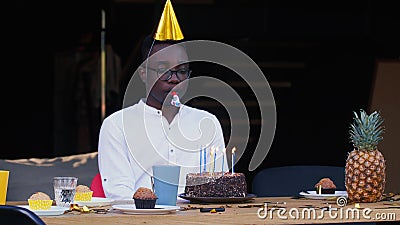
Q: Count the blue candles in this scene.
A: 5